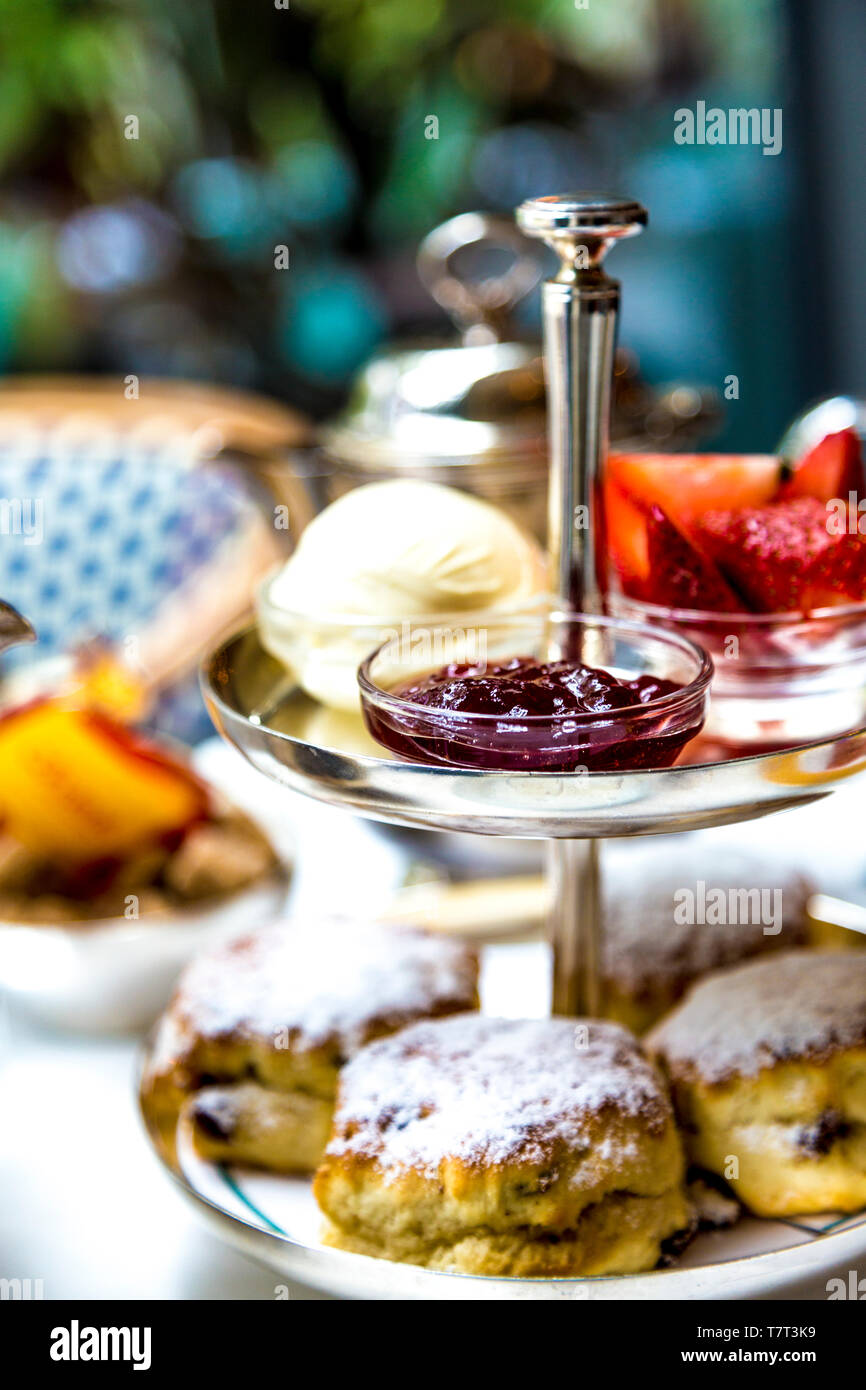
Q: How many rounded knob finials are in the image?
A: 1